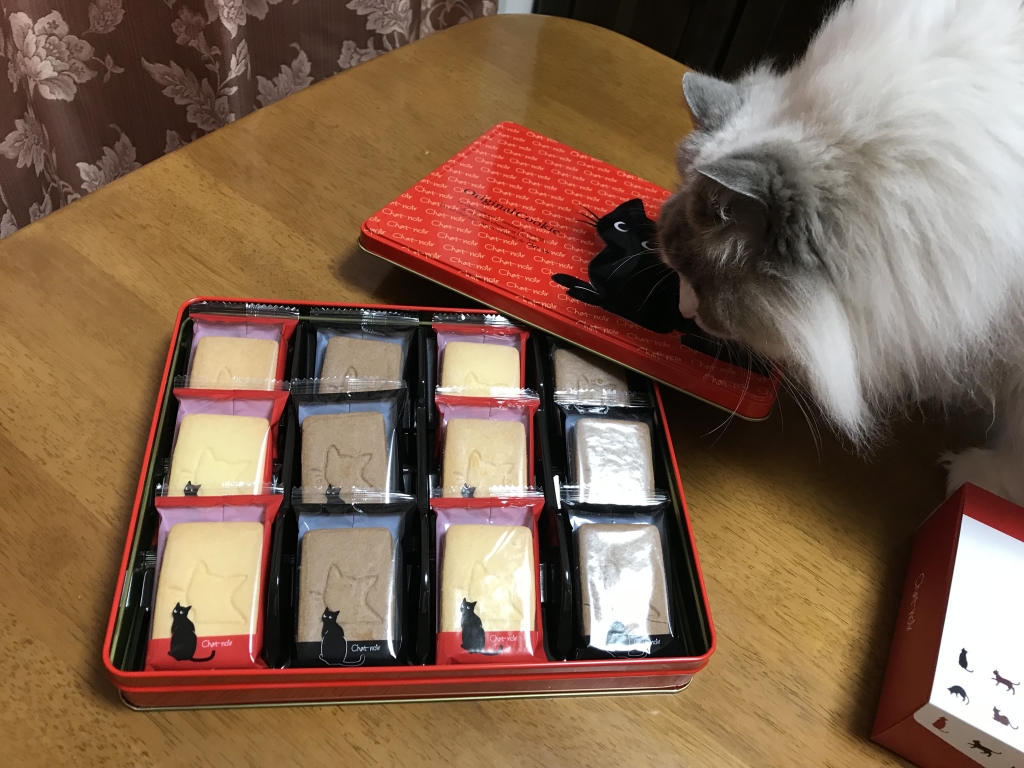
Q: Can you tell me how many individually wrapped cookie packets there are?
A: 12